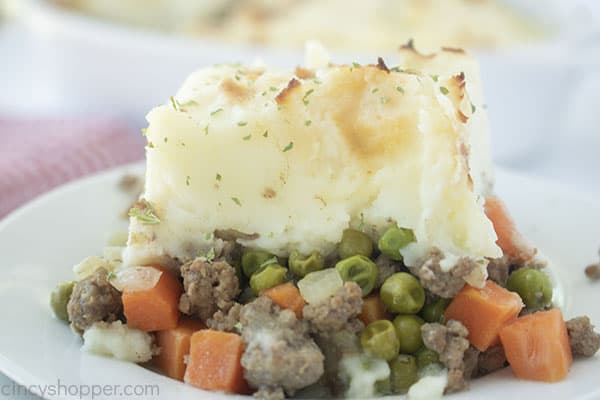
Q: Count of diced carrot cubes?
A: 8